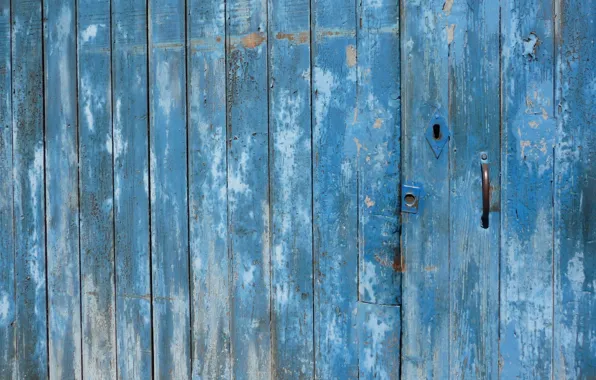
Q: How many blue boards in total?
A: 15